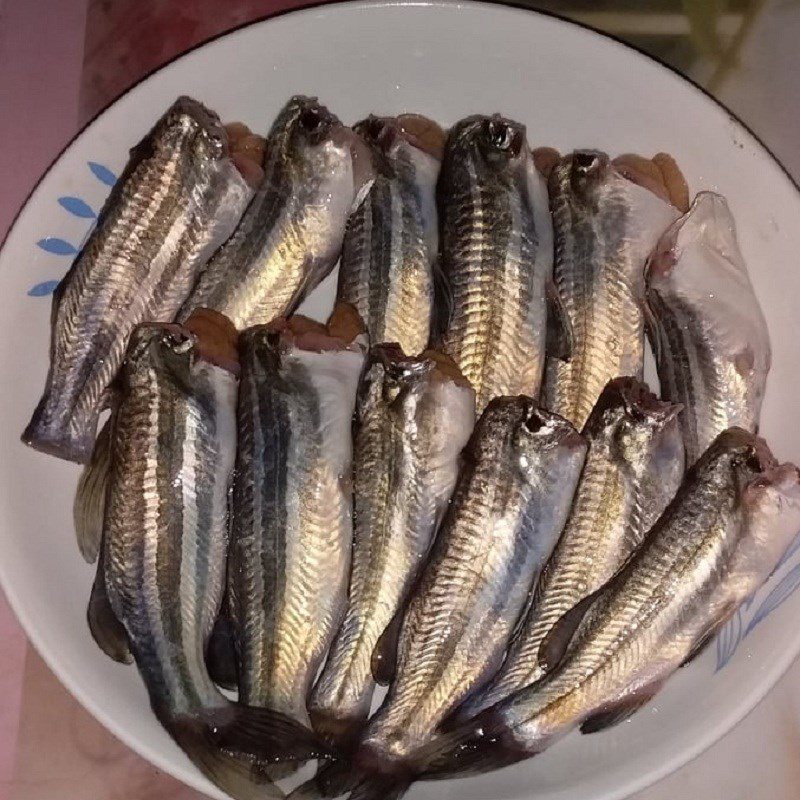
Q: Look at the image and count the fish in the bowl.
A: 12